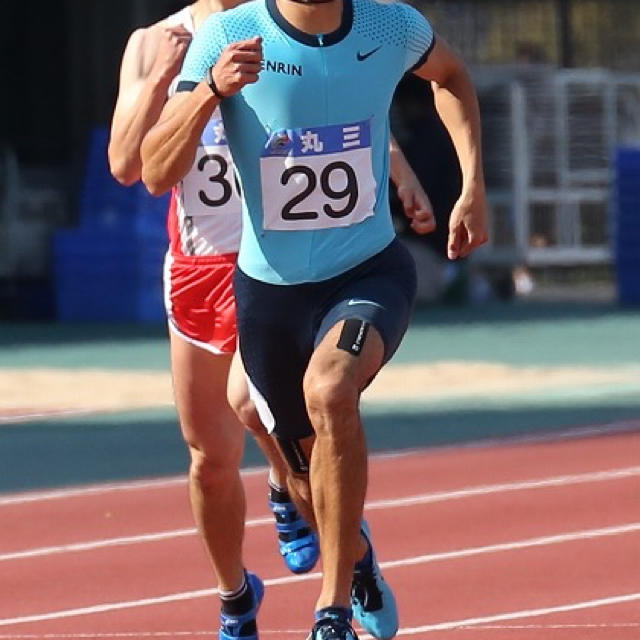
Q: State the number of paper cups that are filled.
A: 0